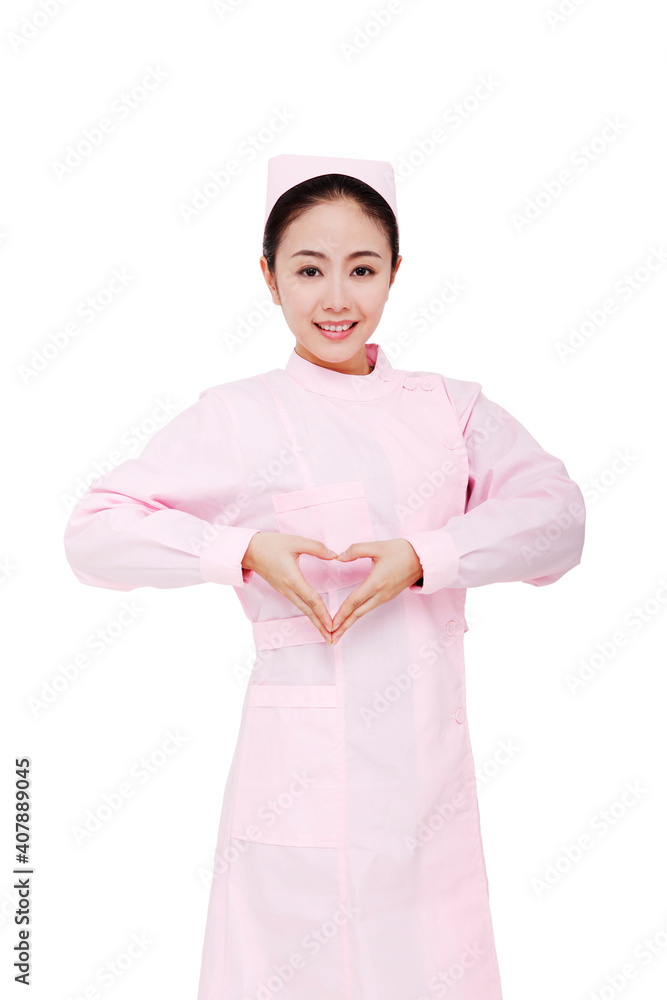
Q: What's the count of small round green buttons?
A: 0